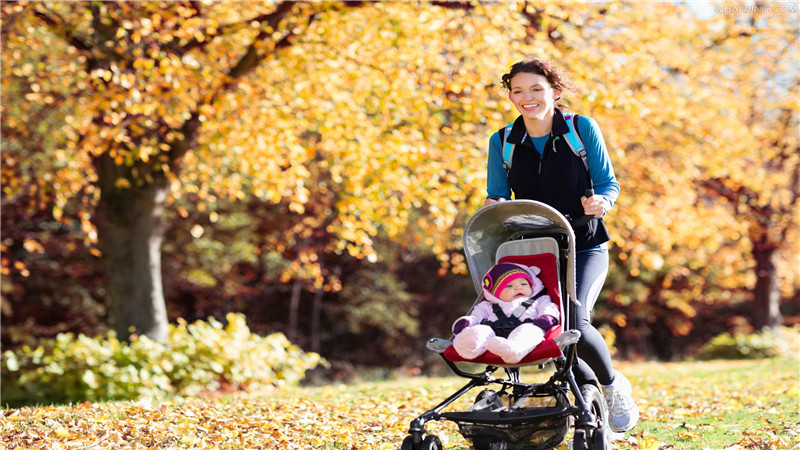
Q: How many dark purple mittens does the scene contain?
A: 2